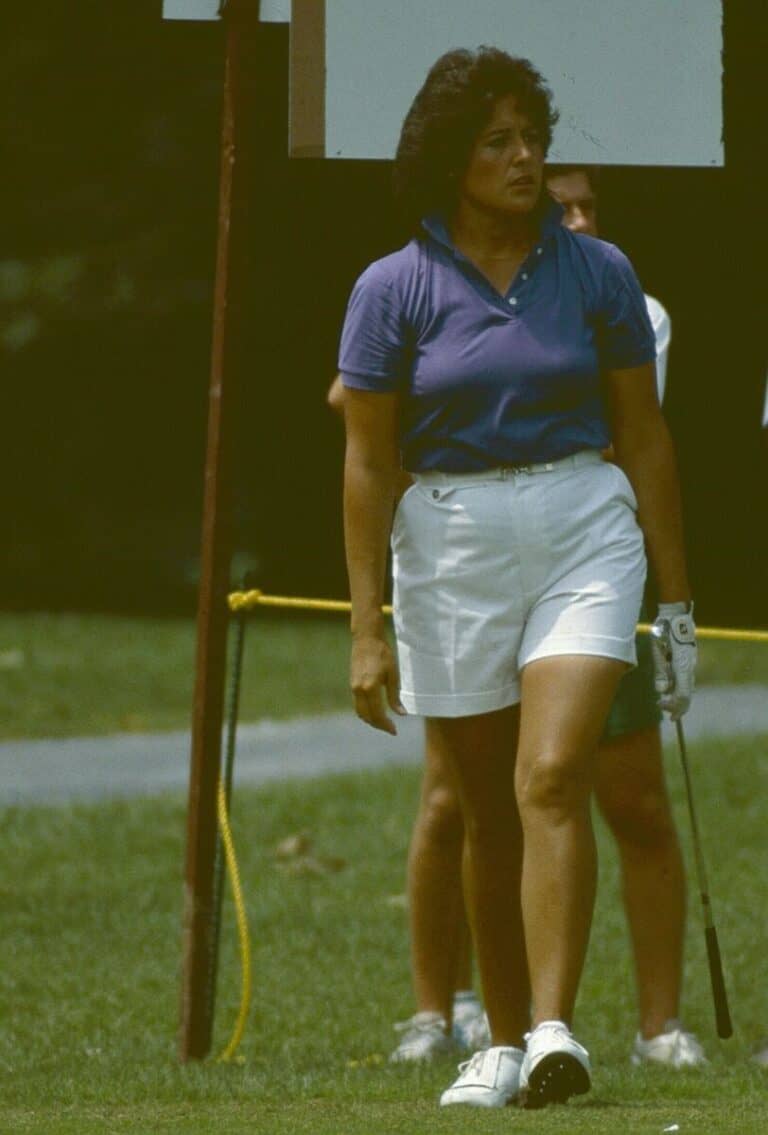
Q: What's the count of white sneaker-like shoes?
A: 5